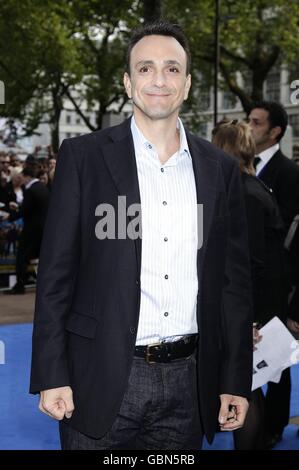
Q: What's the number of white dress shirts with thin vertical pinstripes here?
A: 1